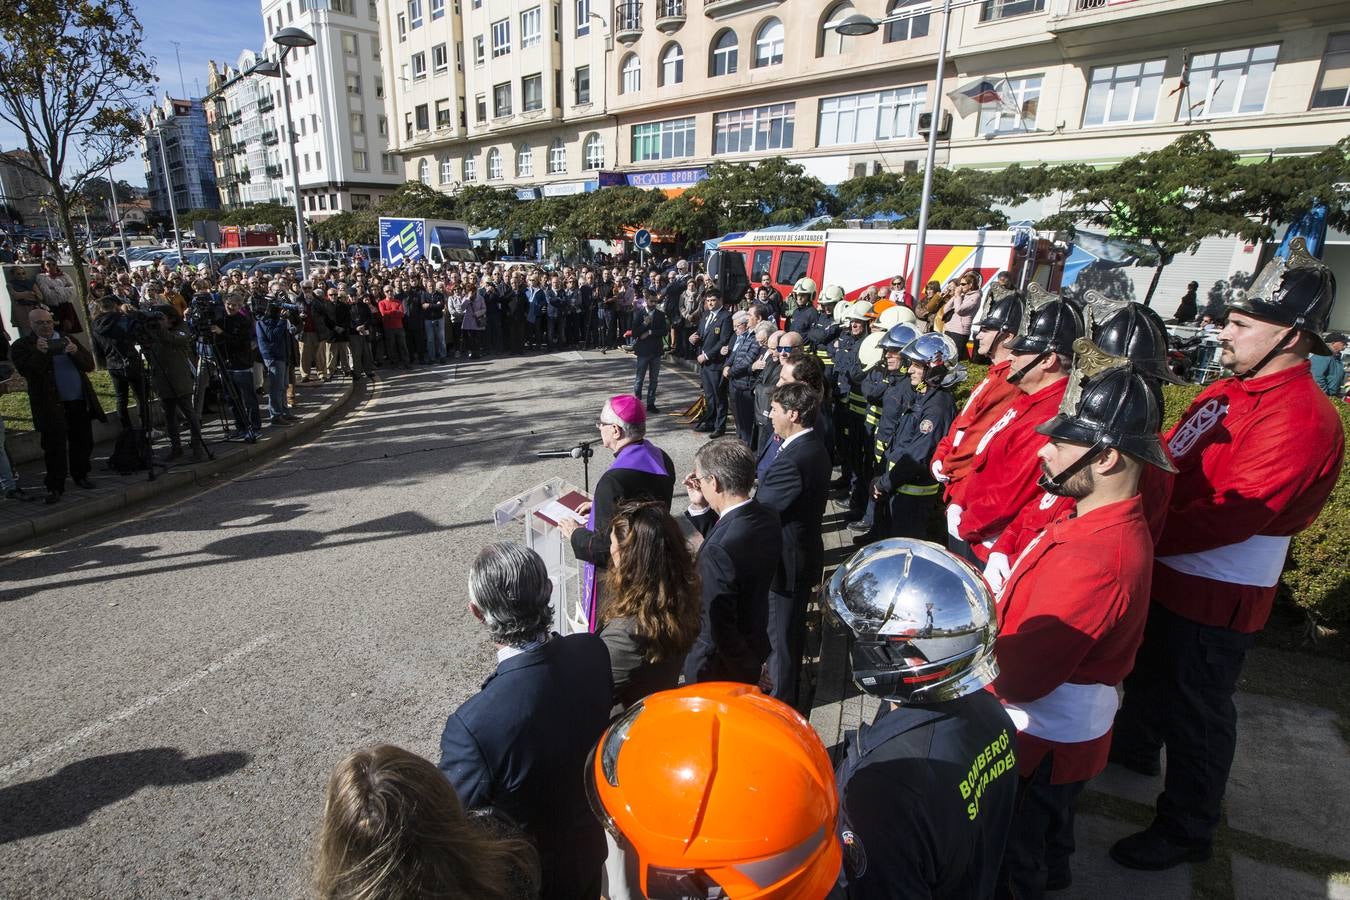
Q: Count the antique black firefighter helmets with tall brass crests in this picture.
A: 5